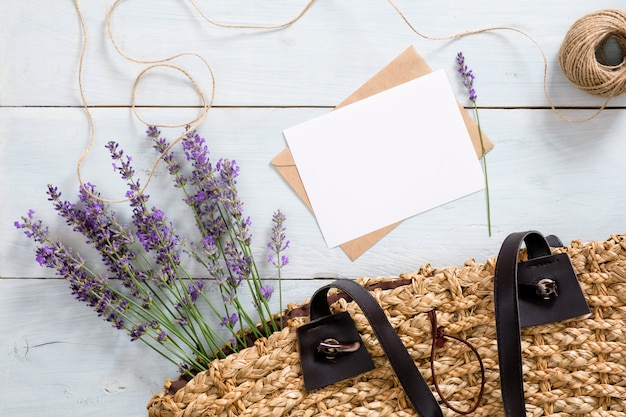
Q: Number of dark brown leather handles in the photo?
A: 2